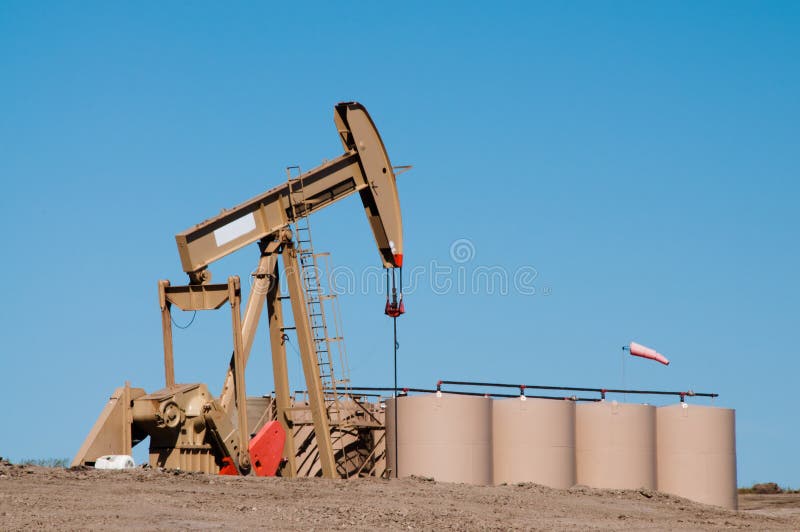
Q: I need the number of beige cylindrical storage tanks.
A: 4